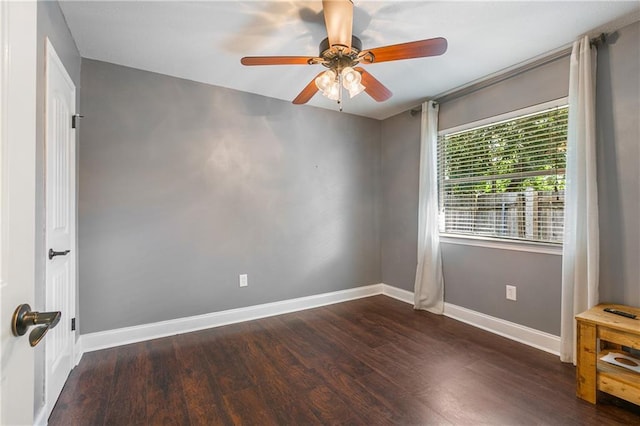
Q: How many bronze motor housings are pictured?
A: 1